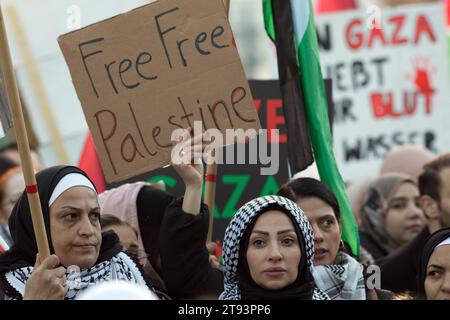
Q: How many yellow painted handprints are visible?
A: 0